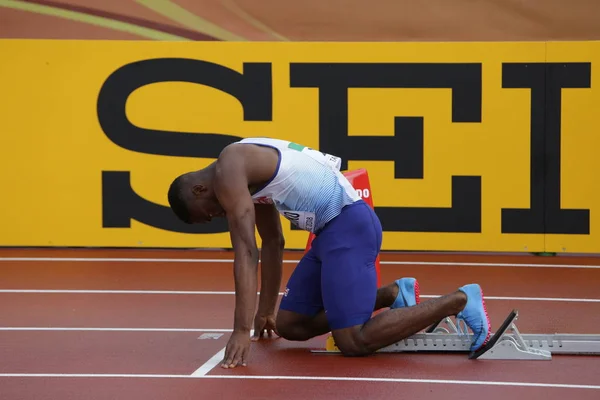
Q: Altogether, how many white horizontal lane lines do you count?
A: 4